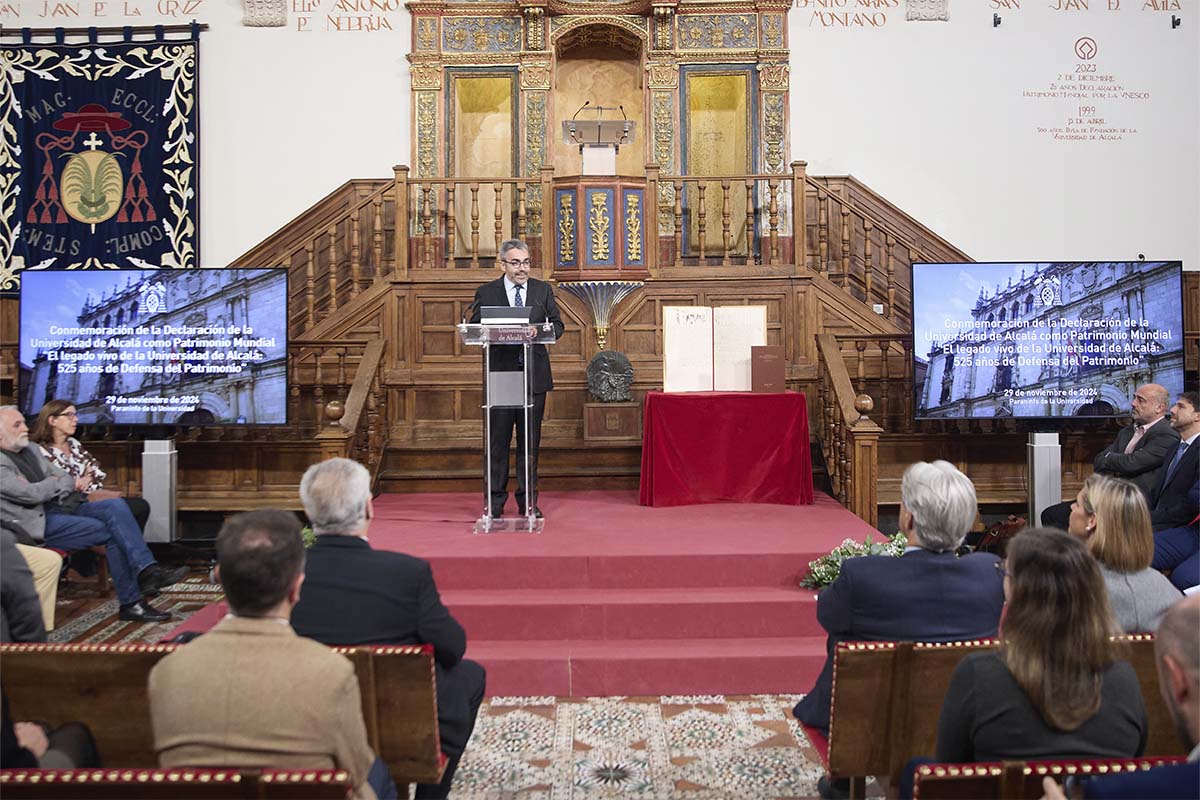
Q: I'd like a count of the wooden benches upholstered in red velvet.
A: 4